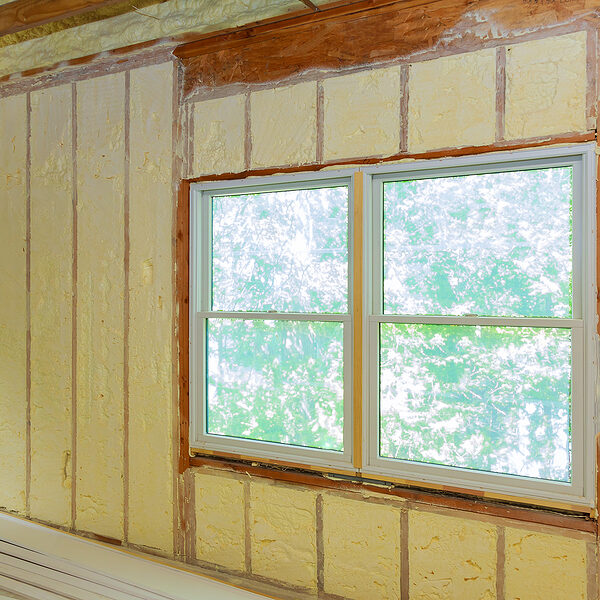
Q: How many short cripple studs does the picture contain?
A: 8